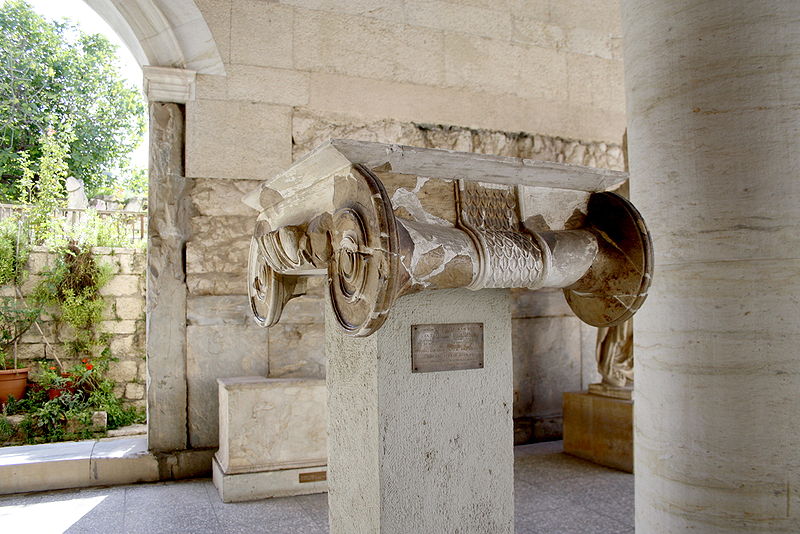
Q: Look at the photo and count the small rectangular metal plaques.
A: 2